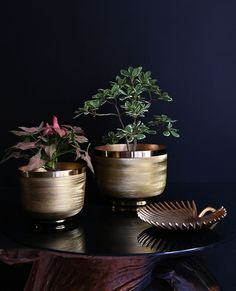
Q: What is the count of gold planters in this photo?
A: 2